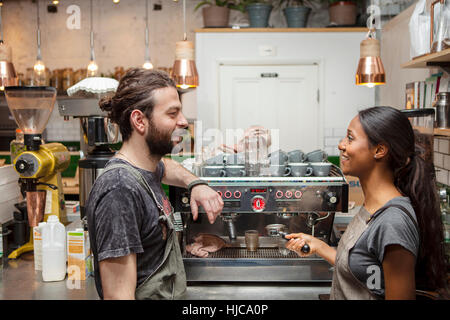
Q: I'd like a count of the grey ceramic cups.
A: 10